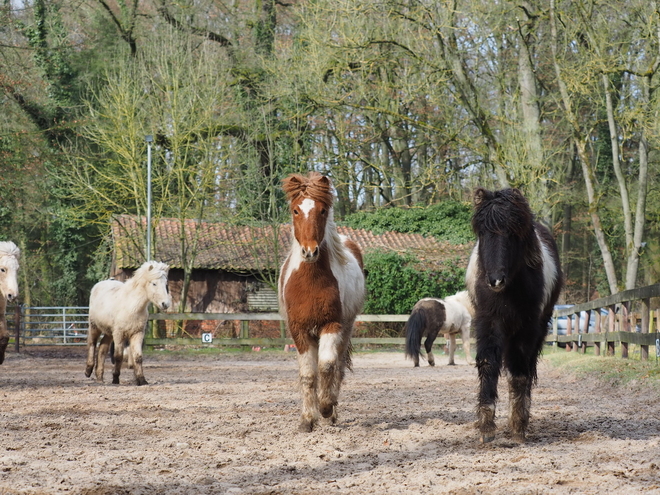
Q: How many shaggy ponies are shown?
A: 5